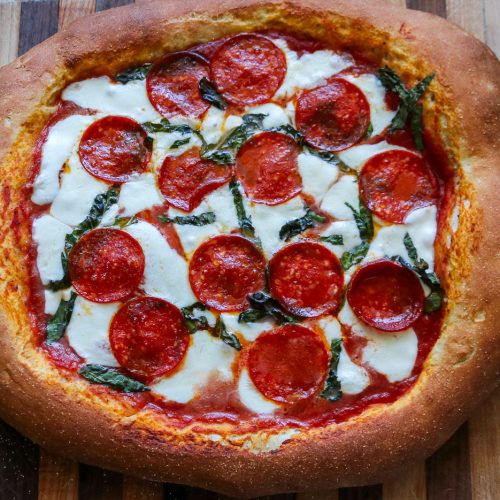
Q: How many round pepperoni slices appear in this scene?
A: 13